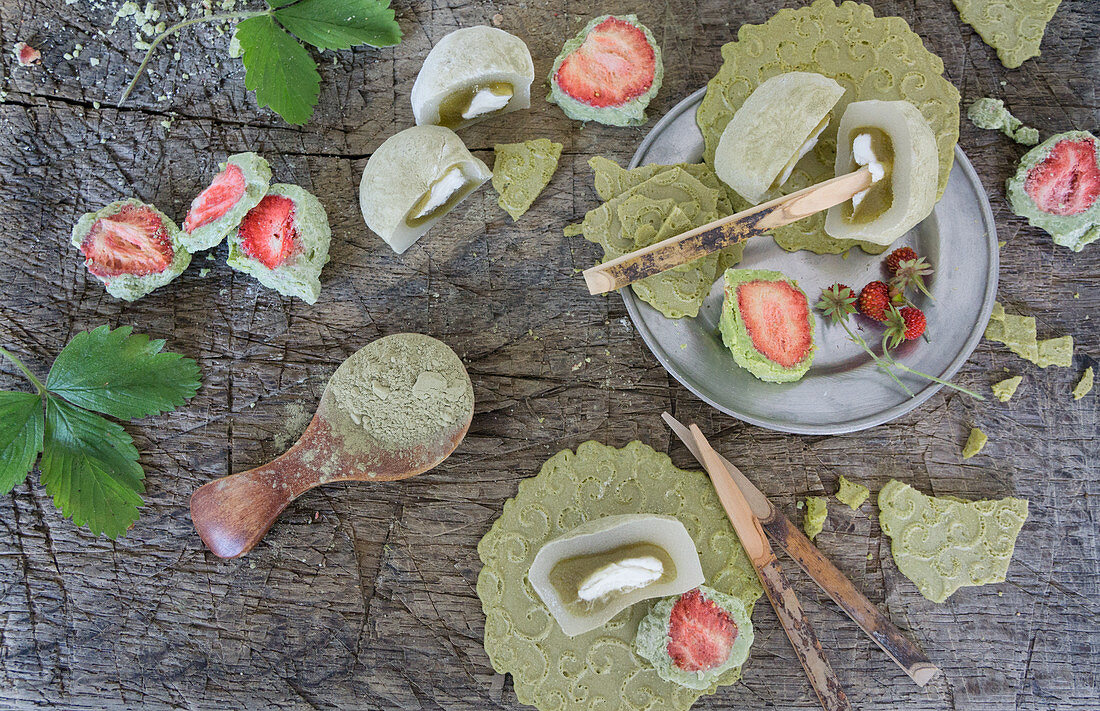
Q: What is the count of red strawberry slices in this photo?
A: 7